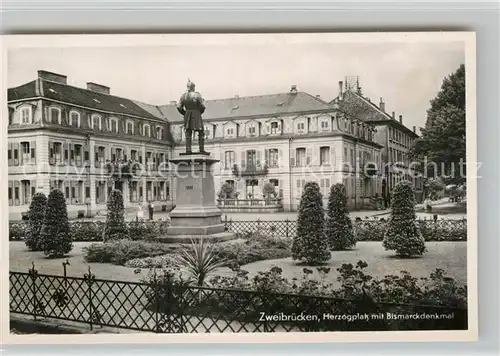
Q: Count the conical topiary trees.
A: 6